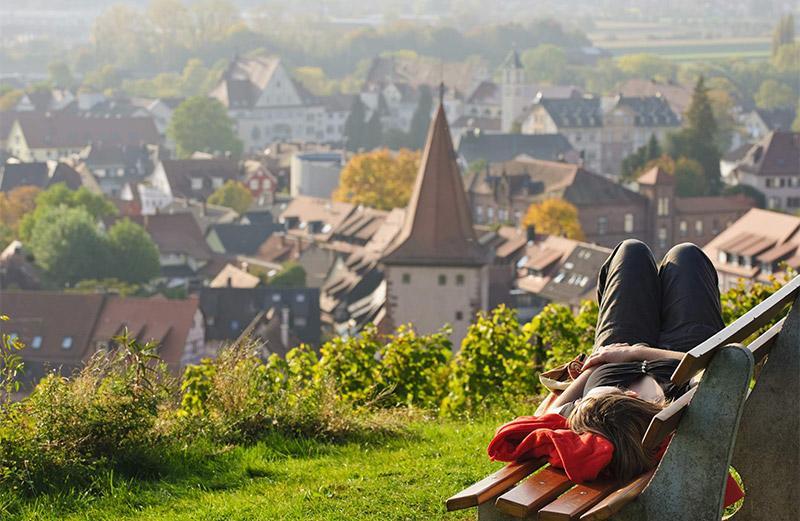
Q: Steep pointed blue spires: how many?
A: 0